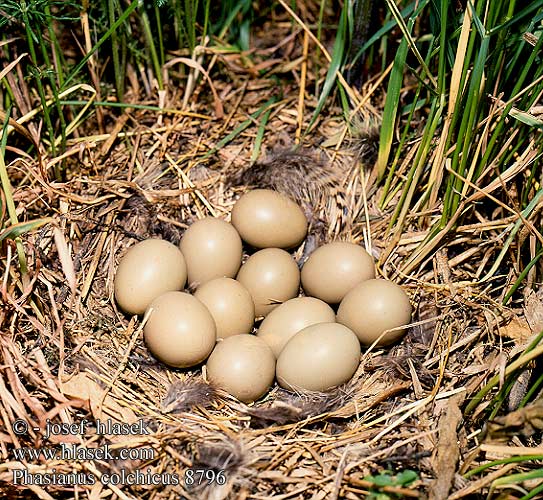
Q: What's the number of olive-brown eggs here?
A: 11